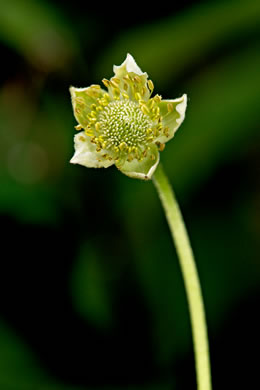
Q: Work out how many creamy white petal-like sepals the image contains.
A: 5